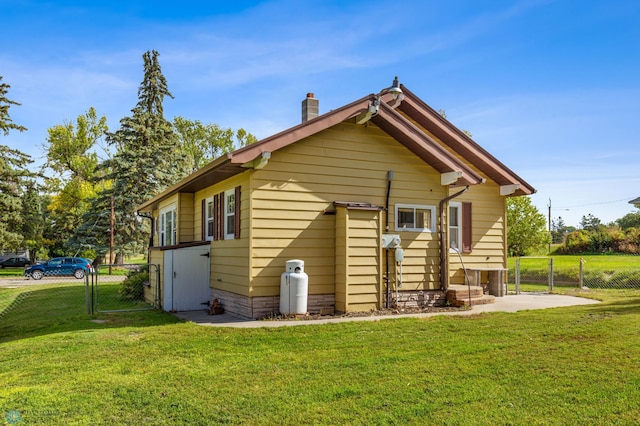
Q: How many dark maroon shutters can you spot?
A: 5